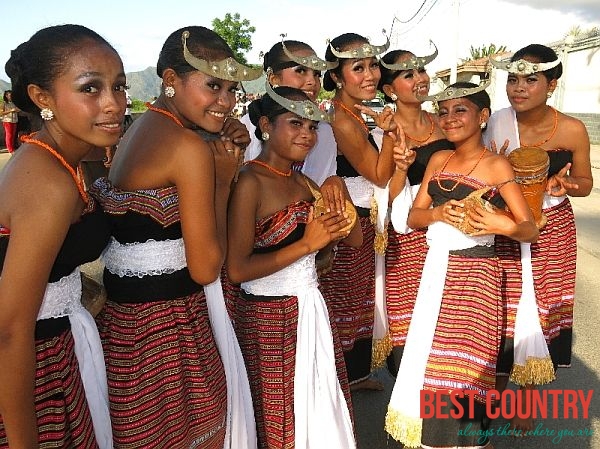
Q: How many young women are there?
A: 8